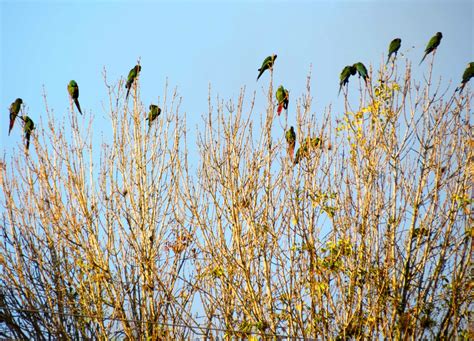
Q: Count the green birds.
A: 14